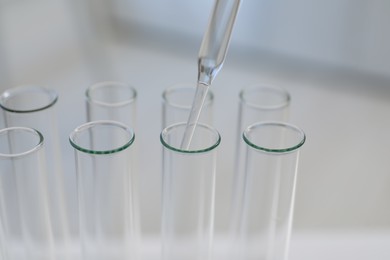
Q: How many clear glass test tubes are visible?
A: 8